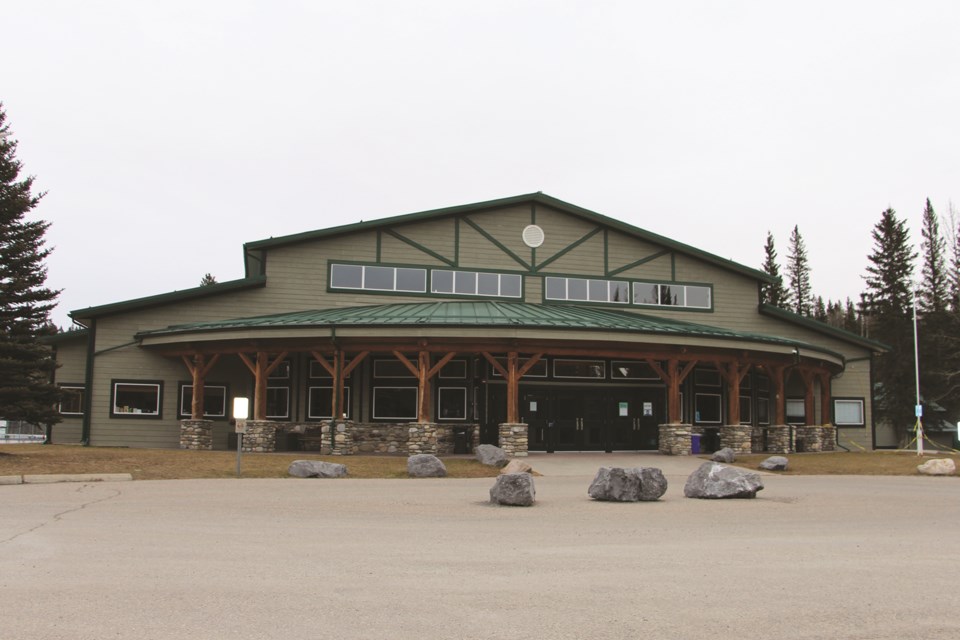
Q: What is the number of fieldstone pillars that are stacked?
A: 10